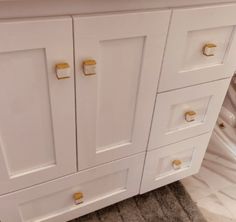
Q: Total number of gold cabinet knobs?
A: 6